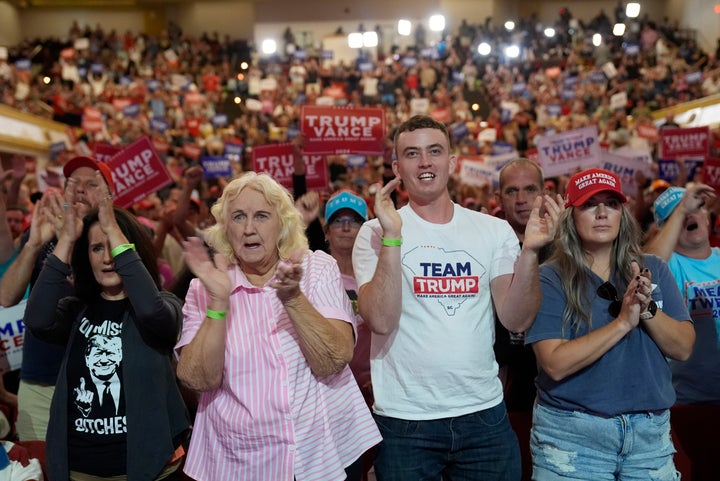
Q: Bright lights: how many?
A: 12